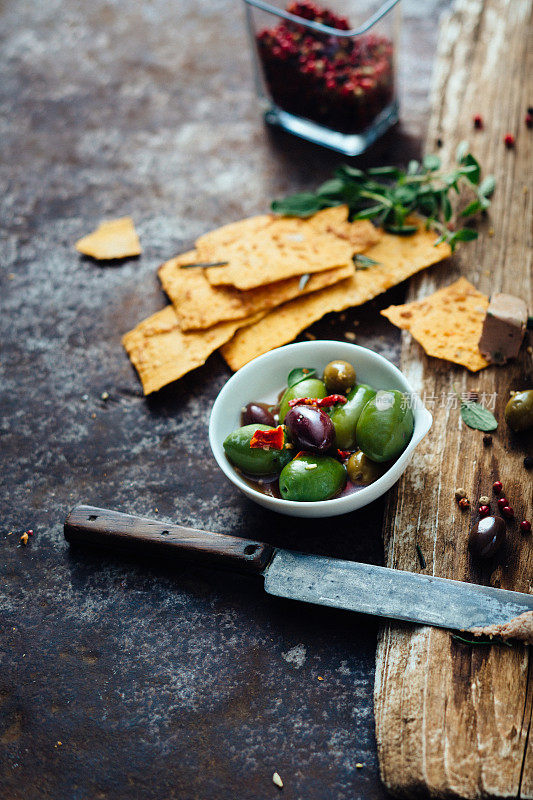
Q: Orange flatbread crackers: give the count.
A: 6